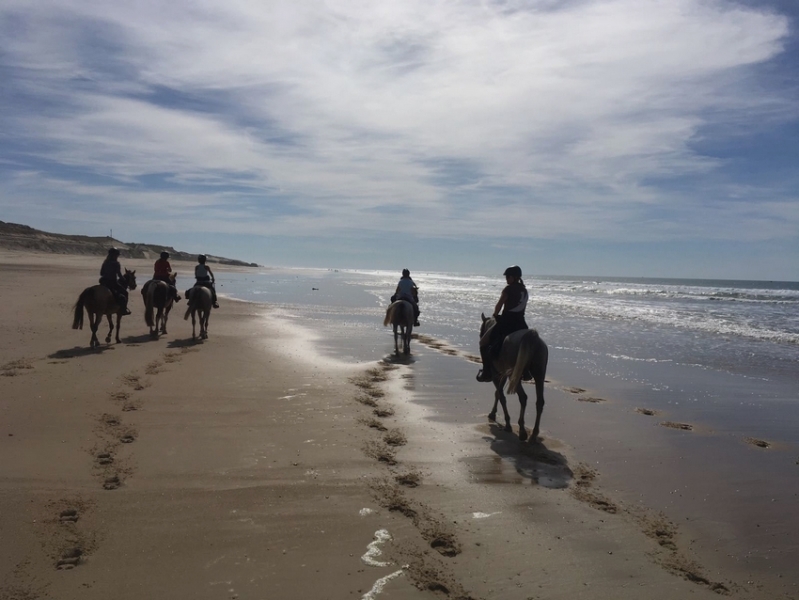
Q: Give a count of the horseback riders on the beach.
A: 5